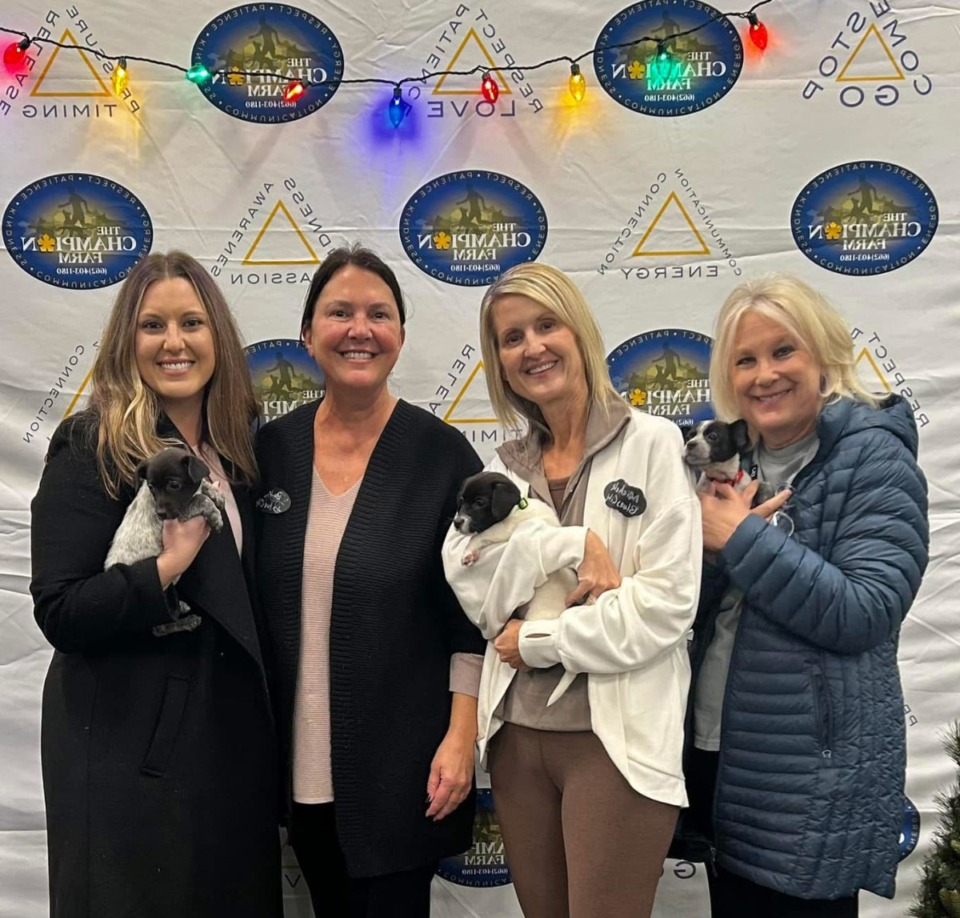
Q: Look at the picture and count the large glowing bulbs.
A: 9